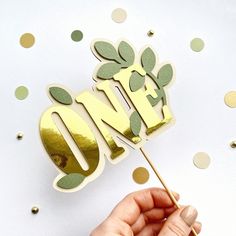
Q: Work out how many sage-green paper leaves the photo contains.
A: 10